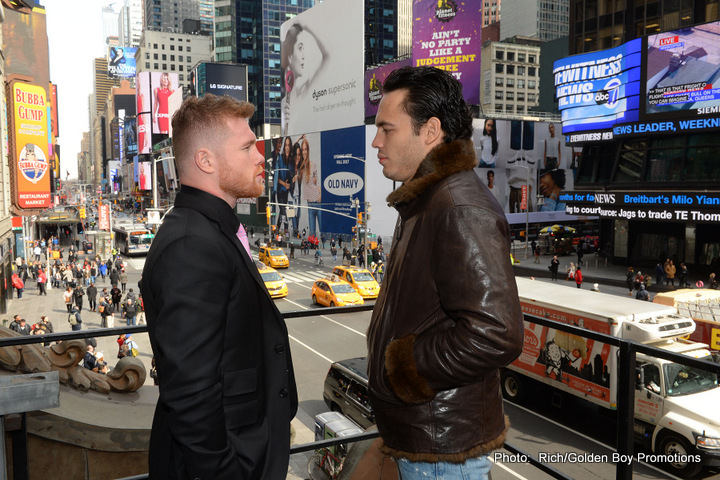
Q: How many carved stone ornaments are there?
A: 2